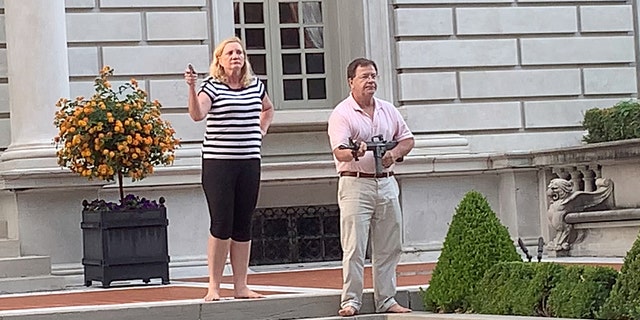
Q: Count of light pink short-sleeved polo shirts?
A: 1